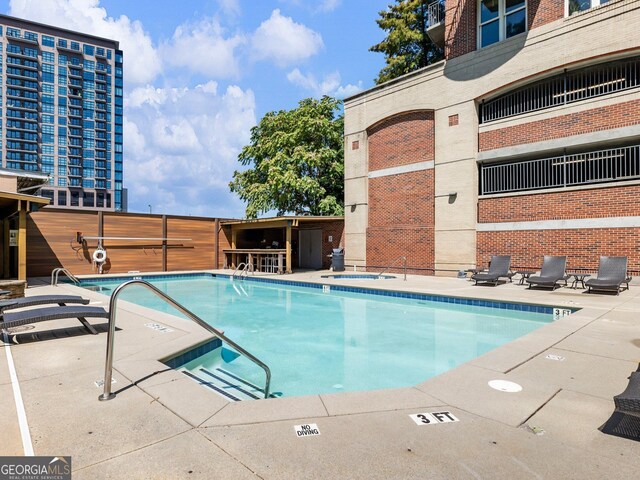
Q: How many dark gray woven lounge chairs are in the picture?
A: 6